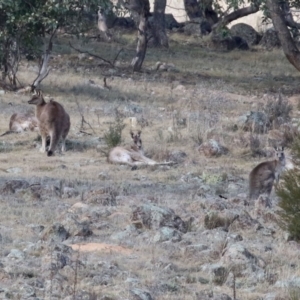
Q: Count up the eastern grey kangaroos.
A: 4